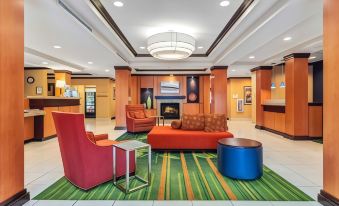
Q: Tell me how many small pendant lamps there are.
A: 2